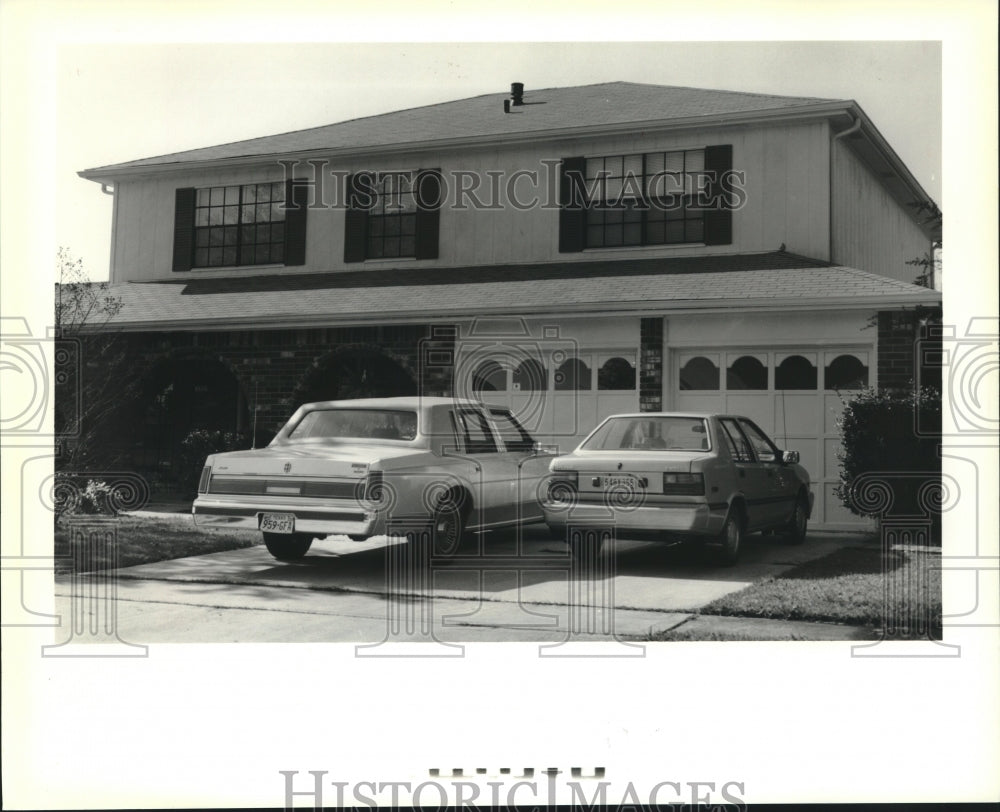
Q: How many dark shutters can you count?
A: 6